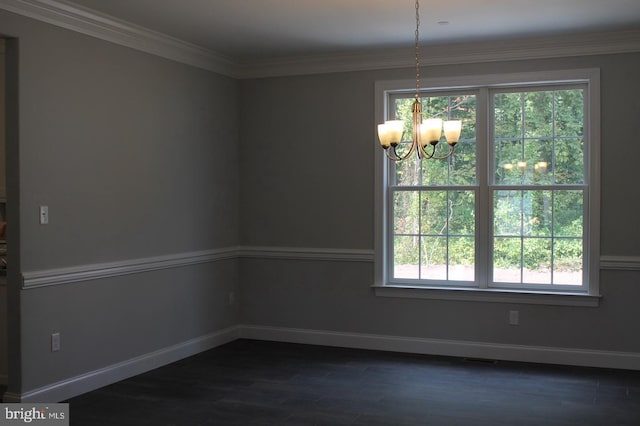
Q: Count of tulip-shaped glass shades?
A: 5